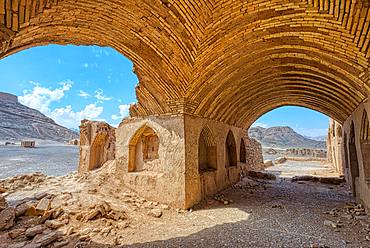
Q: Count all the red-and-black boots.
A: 0